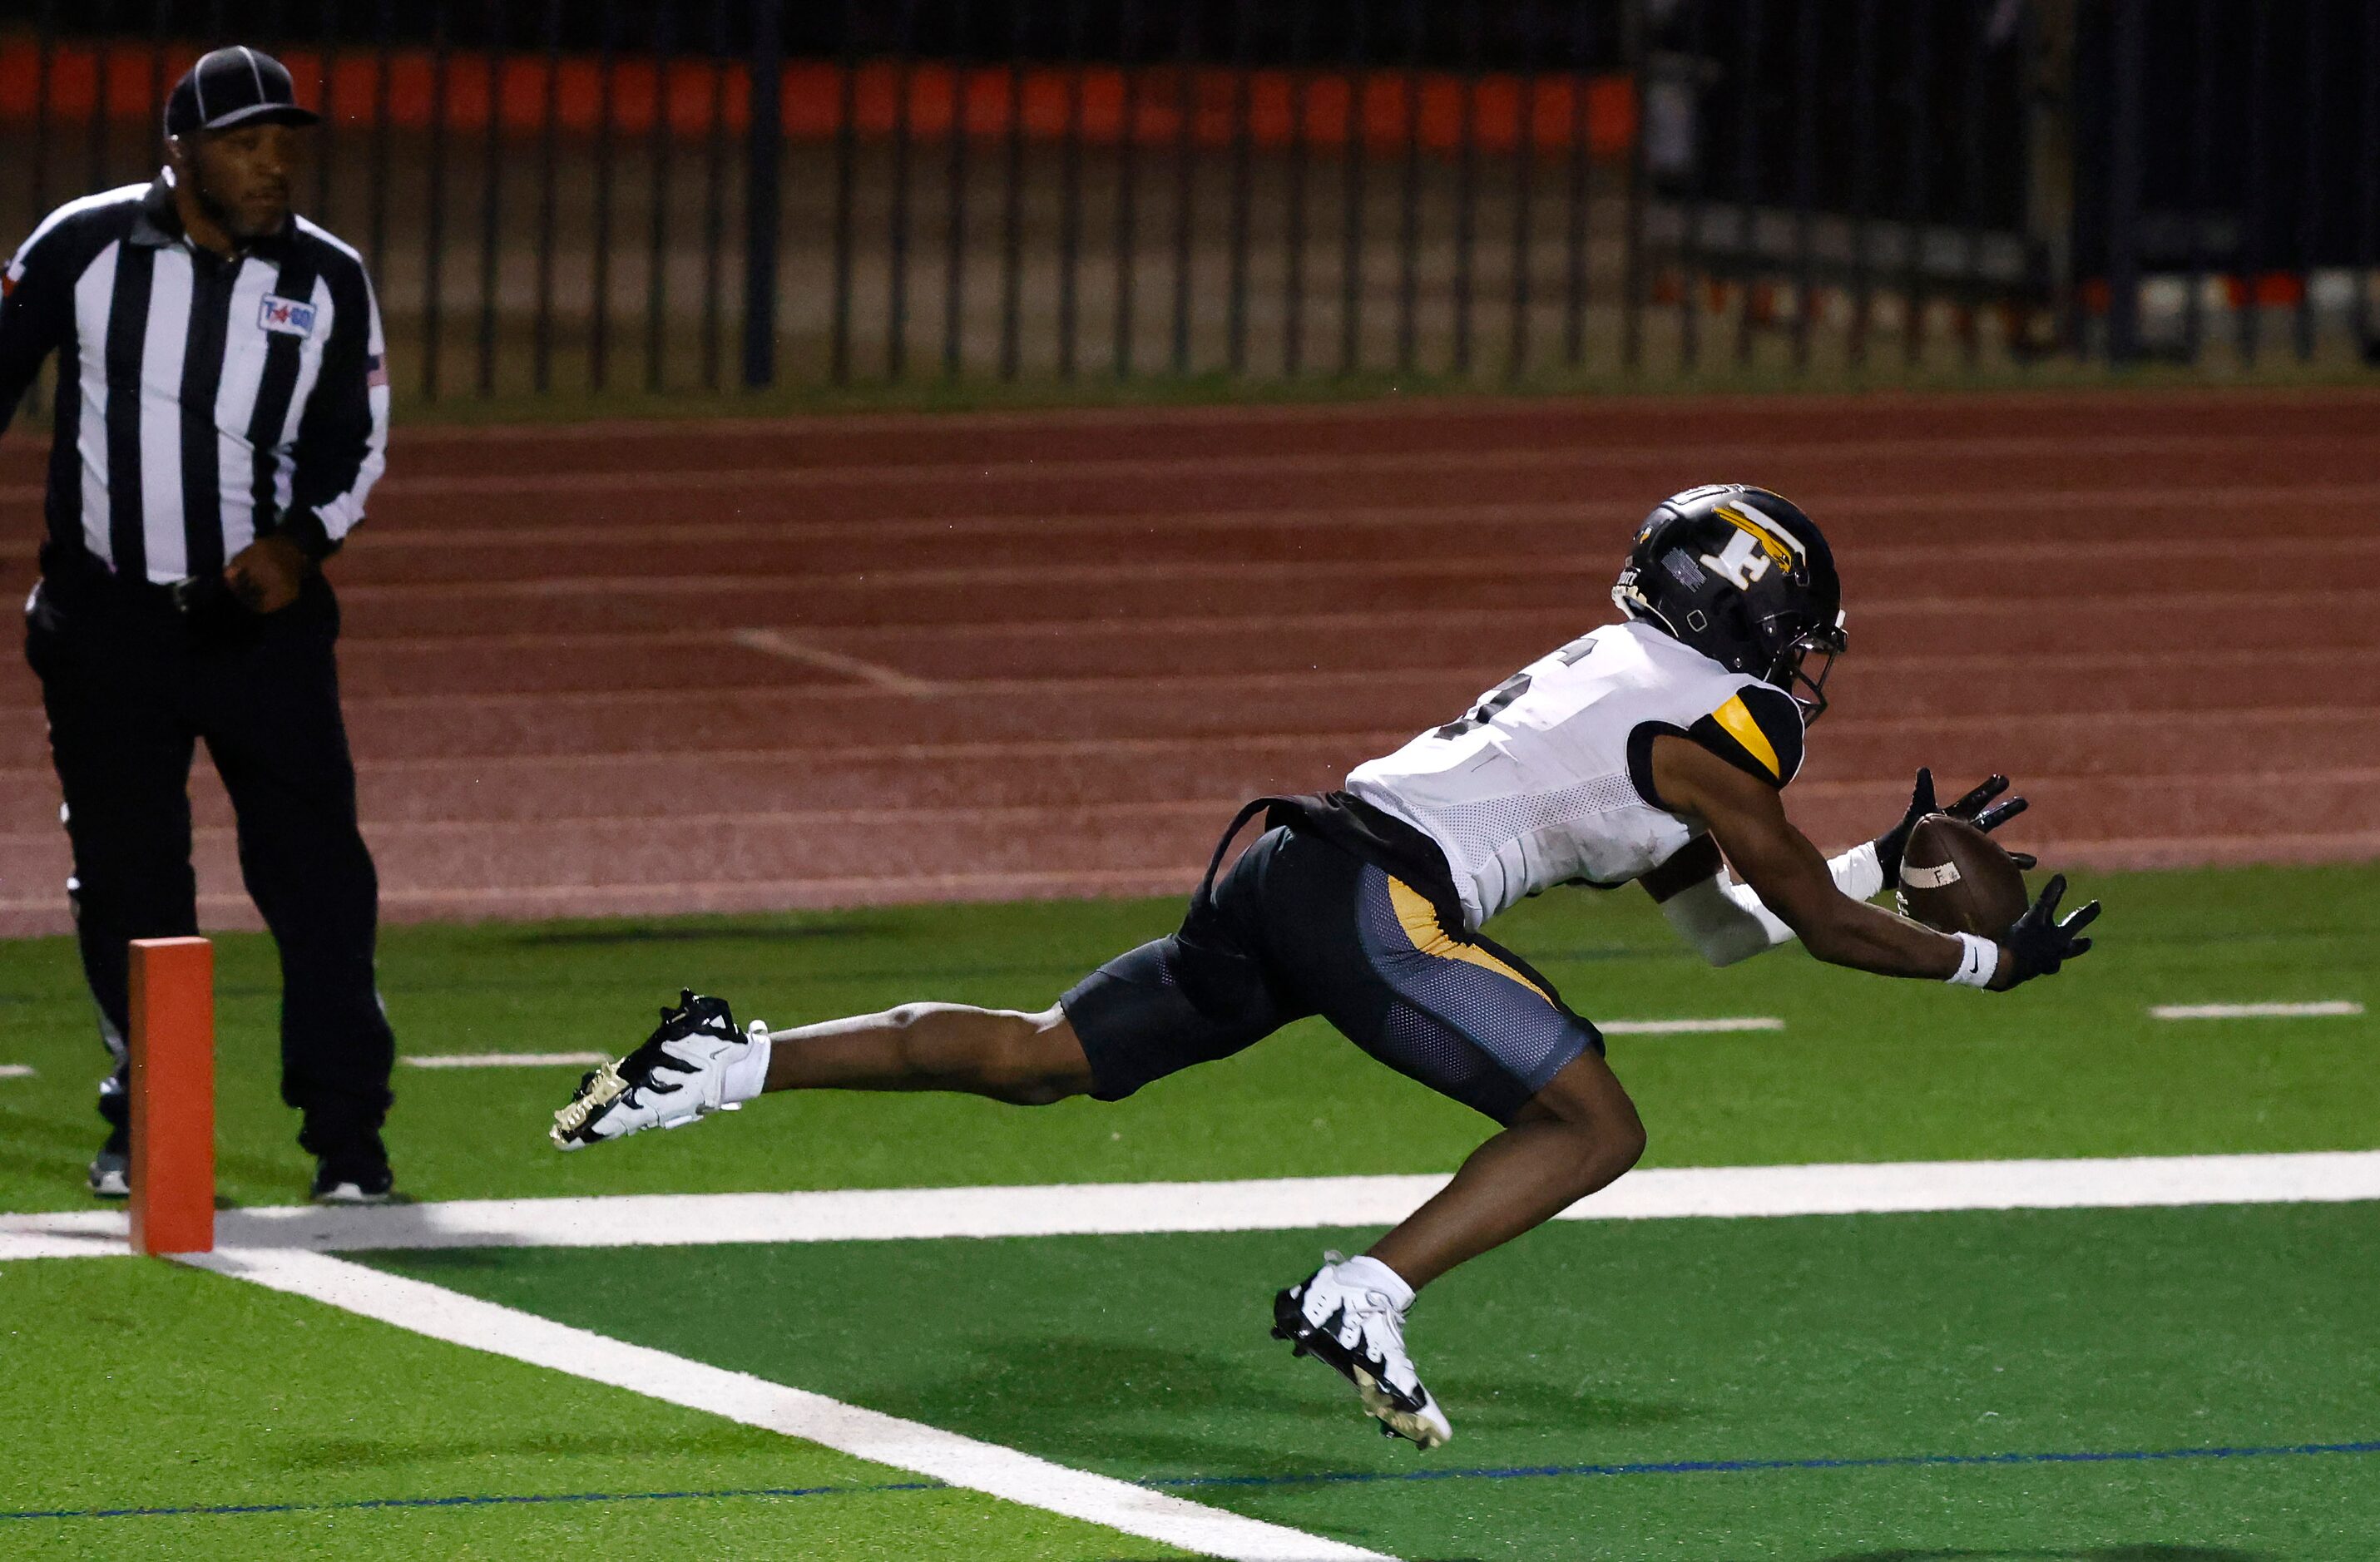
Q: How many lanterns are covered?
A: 0